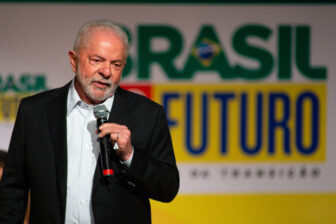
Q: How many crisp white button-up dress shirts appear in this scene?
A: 1